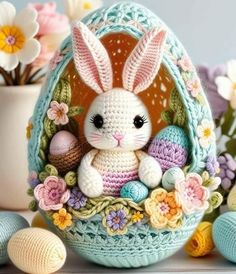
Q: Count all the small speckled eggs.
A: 2